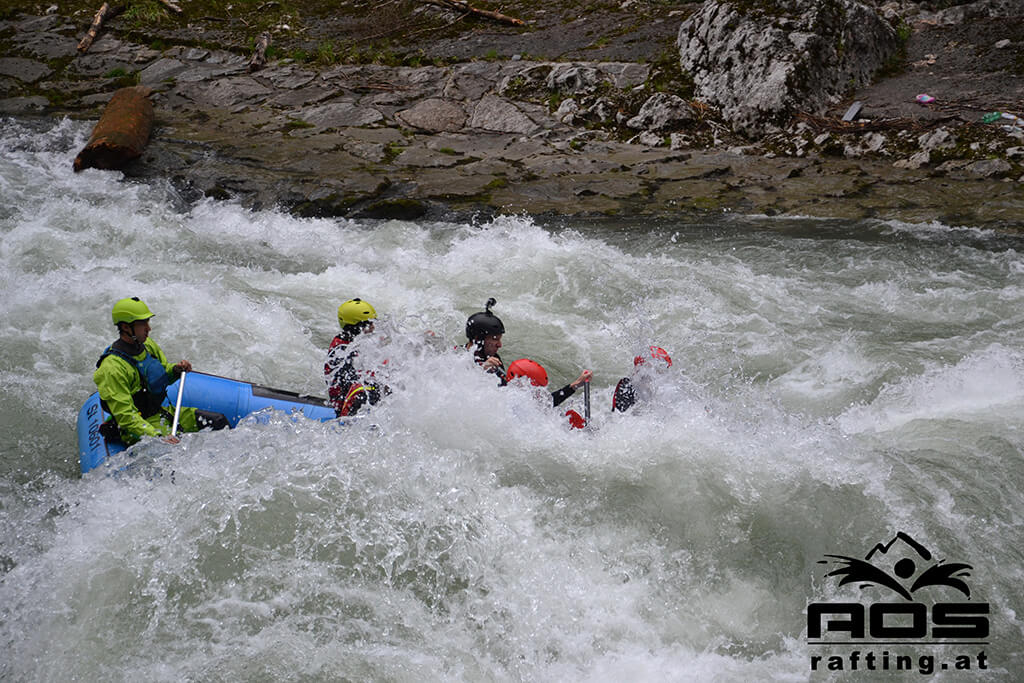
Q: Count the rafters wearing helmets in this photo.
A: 5